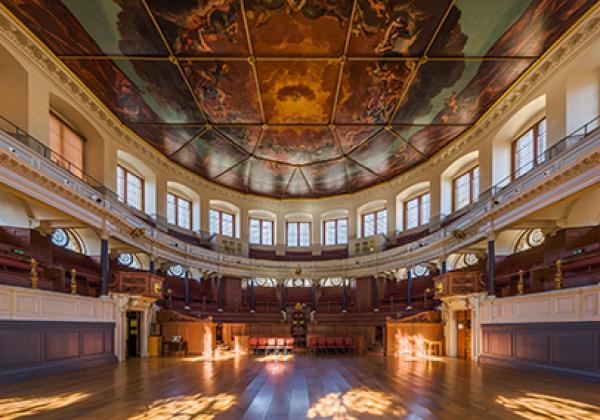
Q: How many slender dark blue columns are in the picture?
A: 12